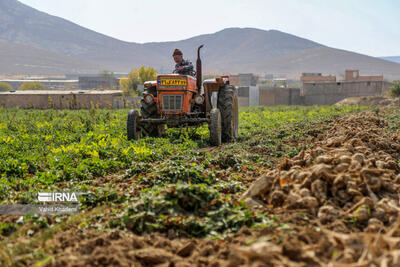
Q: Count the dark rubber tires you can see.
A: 4